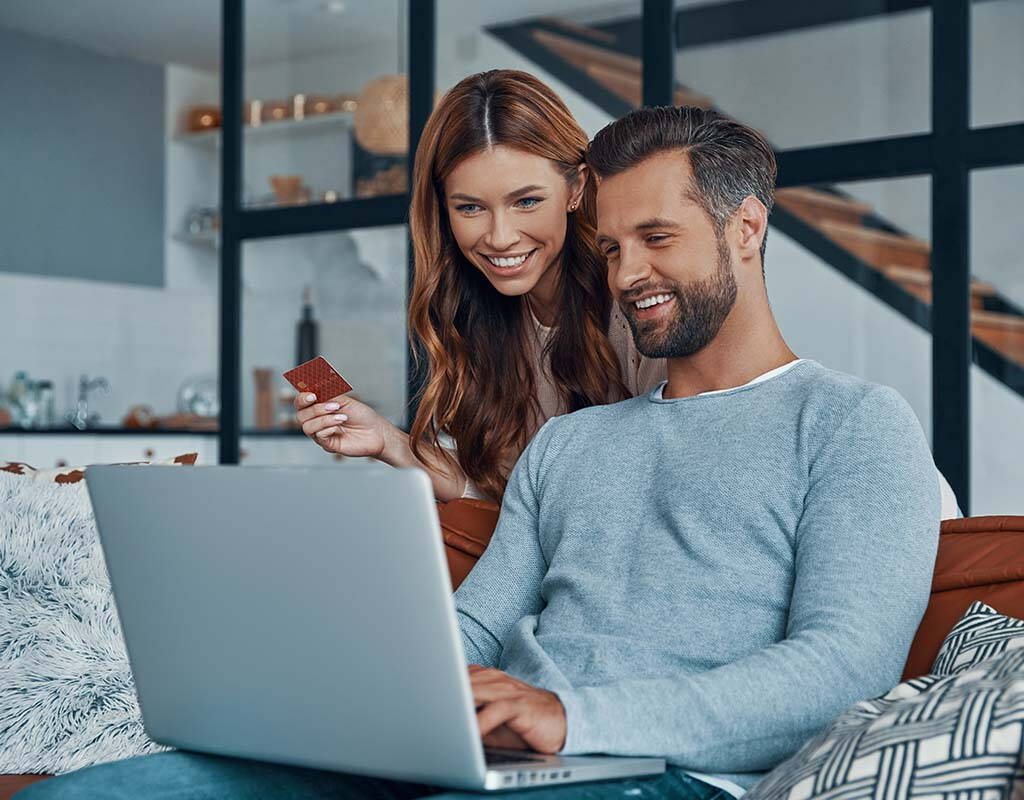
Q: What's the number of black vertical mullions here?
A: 4